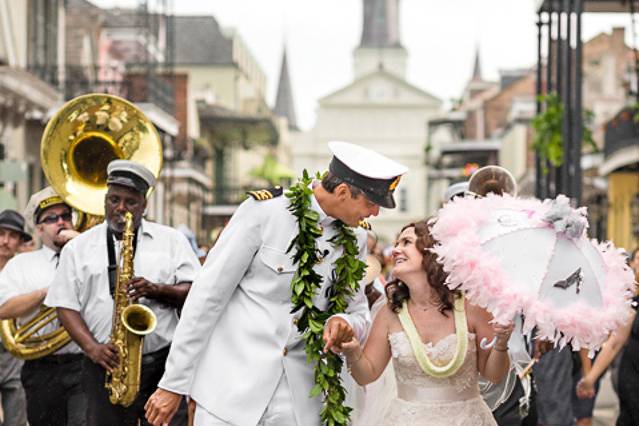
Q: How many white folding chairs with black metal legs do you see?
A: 0